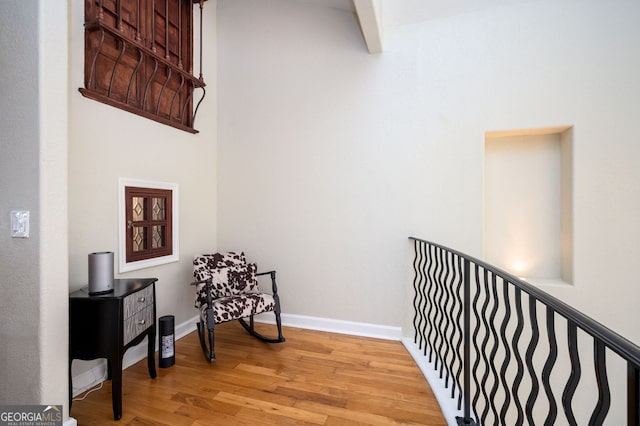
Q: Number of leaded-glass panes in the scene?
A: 4